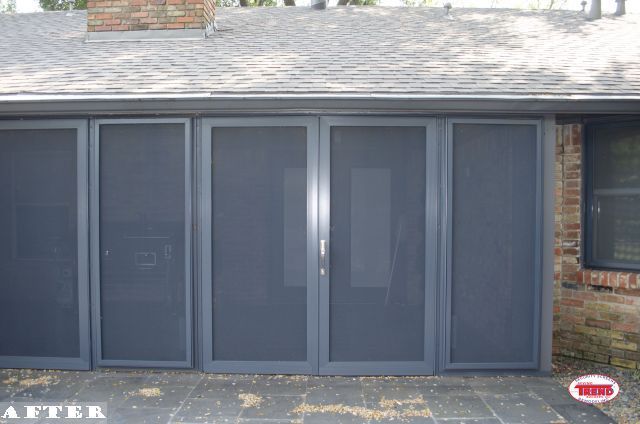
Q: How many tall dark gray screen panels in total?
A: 5